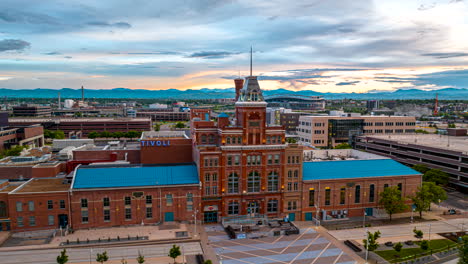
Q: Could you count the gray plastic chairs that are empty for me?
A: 0